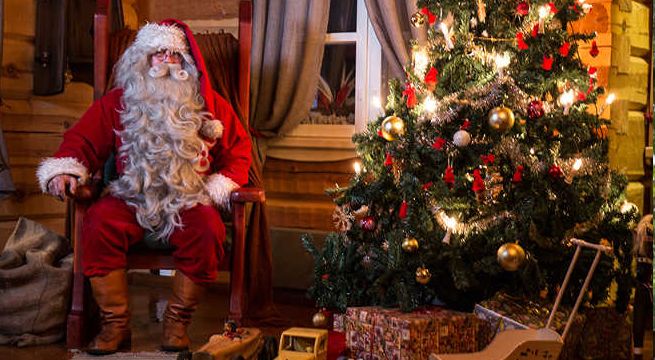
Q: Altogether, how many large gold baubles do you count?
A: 3